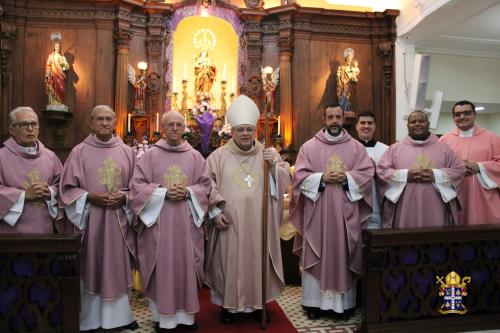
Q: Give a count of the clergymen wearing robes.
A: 8